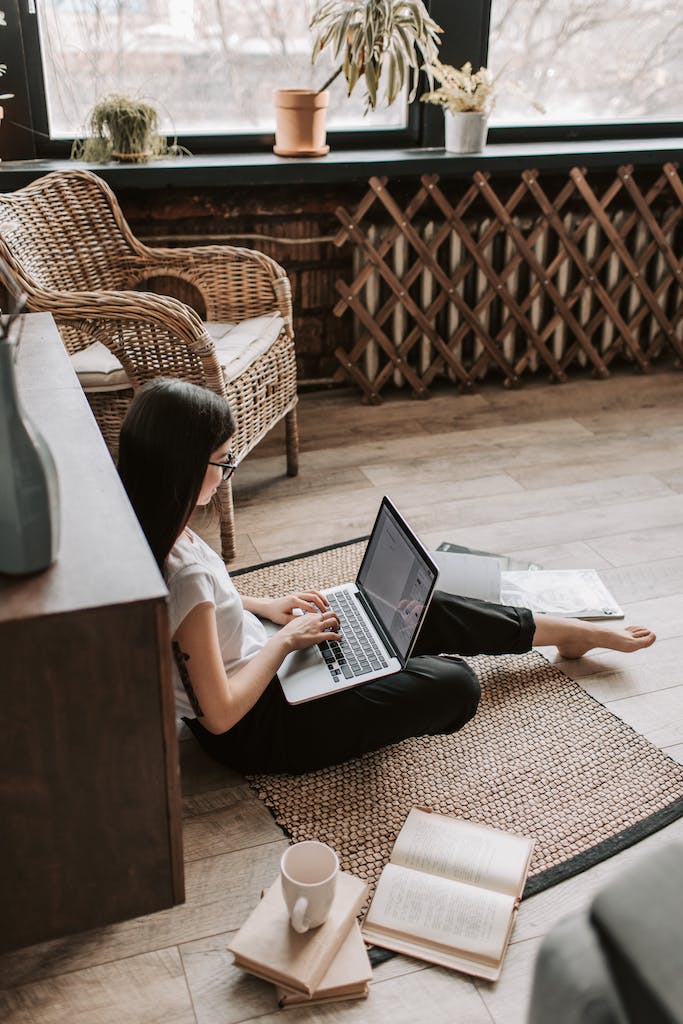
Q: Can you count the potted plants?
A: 3